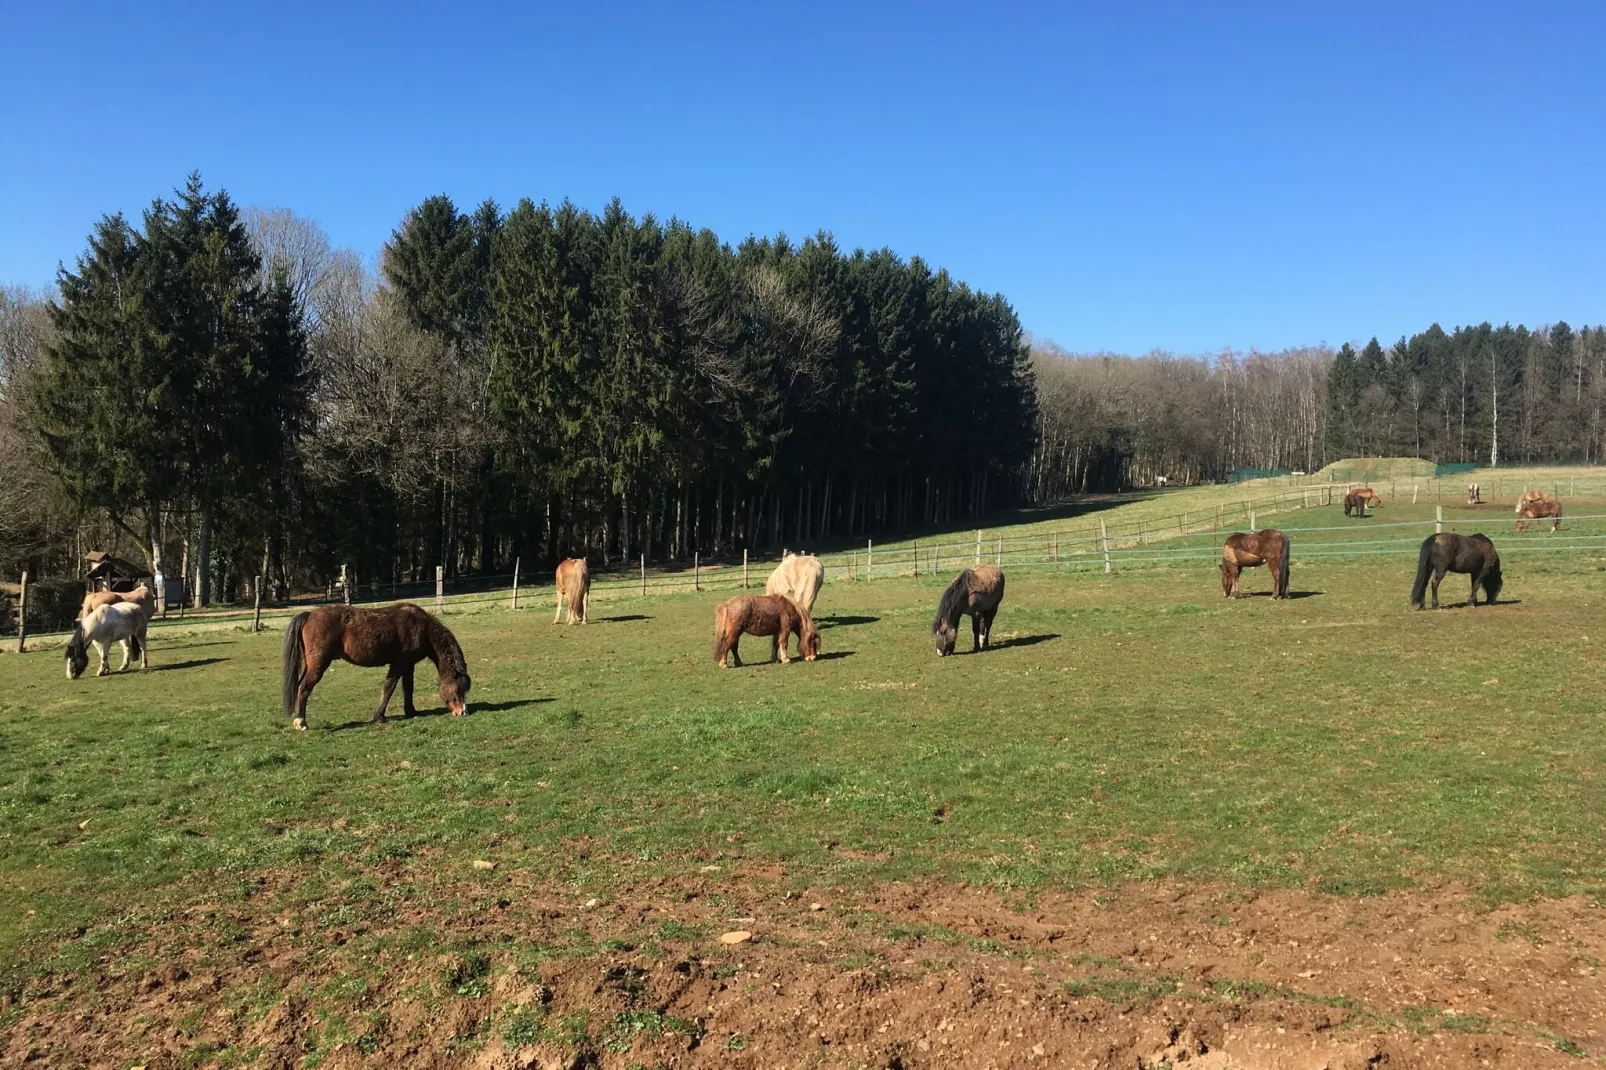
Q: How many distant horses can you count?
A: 5